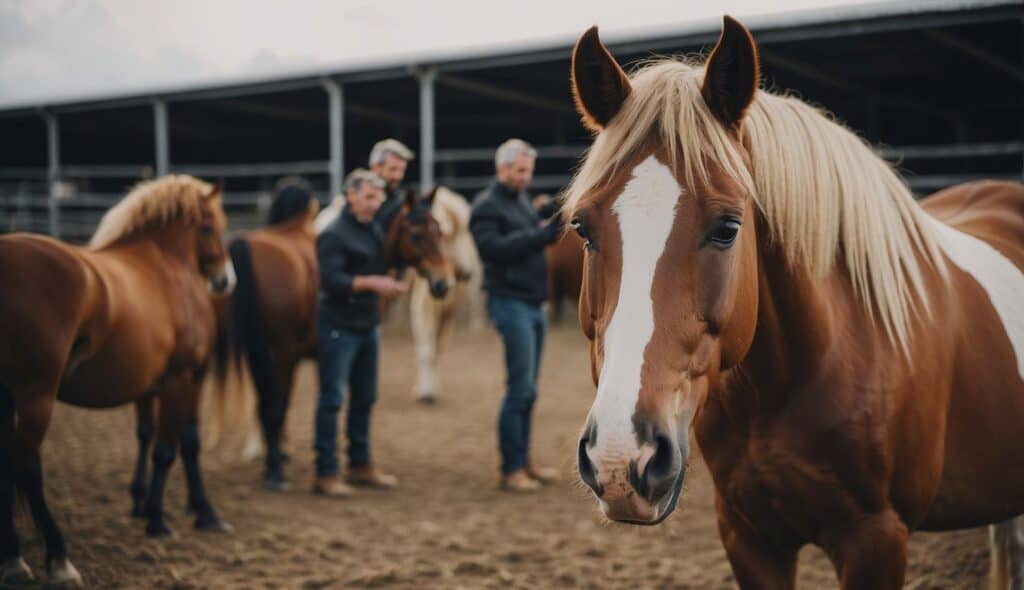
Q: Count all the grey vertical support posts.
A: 4